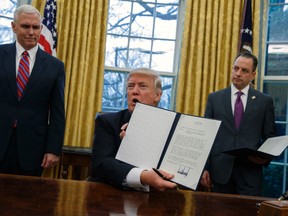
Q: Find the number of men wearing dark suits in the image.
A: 3